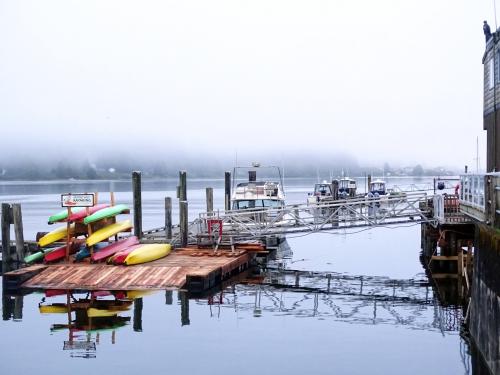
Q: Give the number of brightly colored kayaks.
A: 11